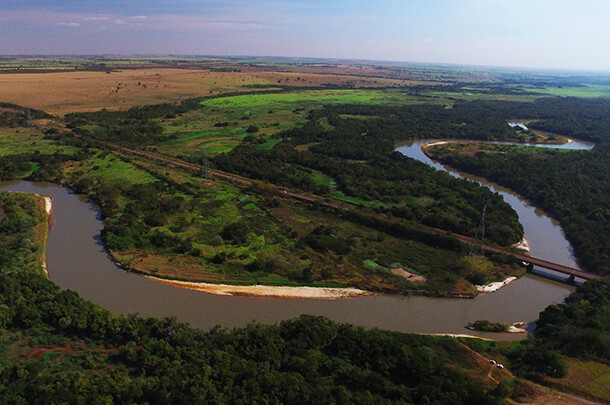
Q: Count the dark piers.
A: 2